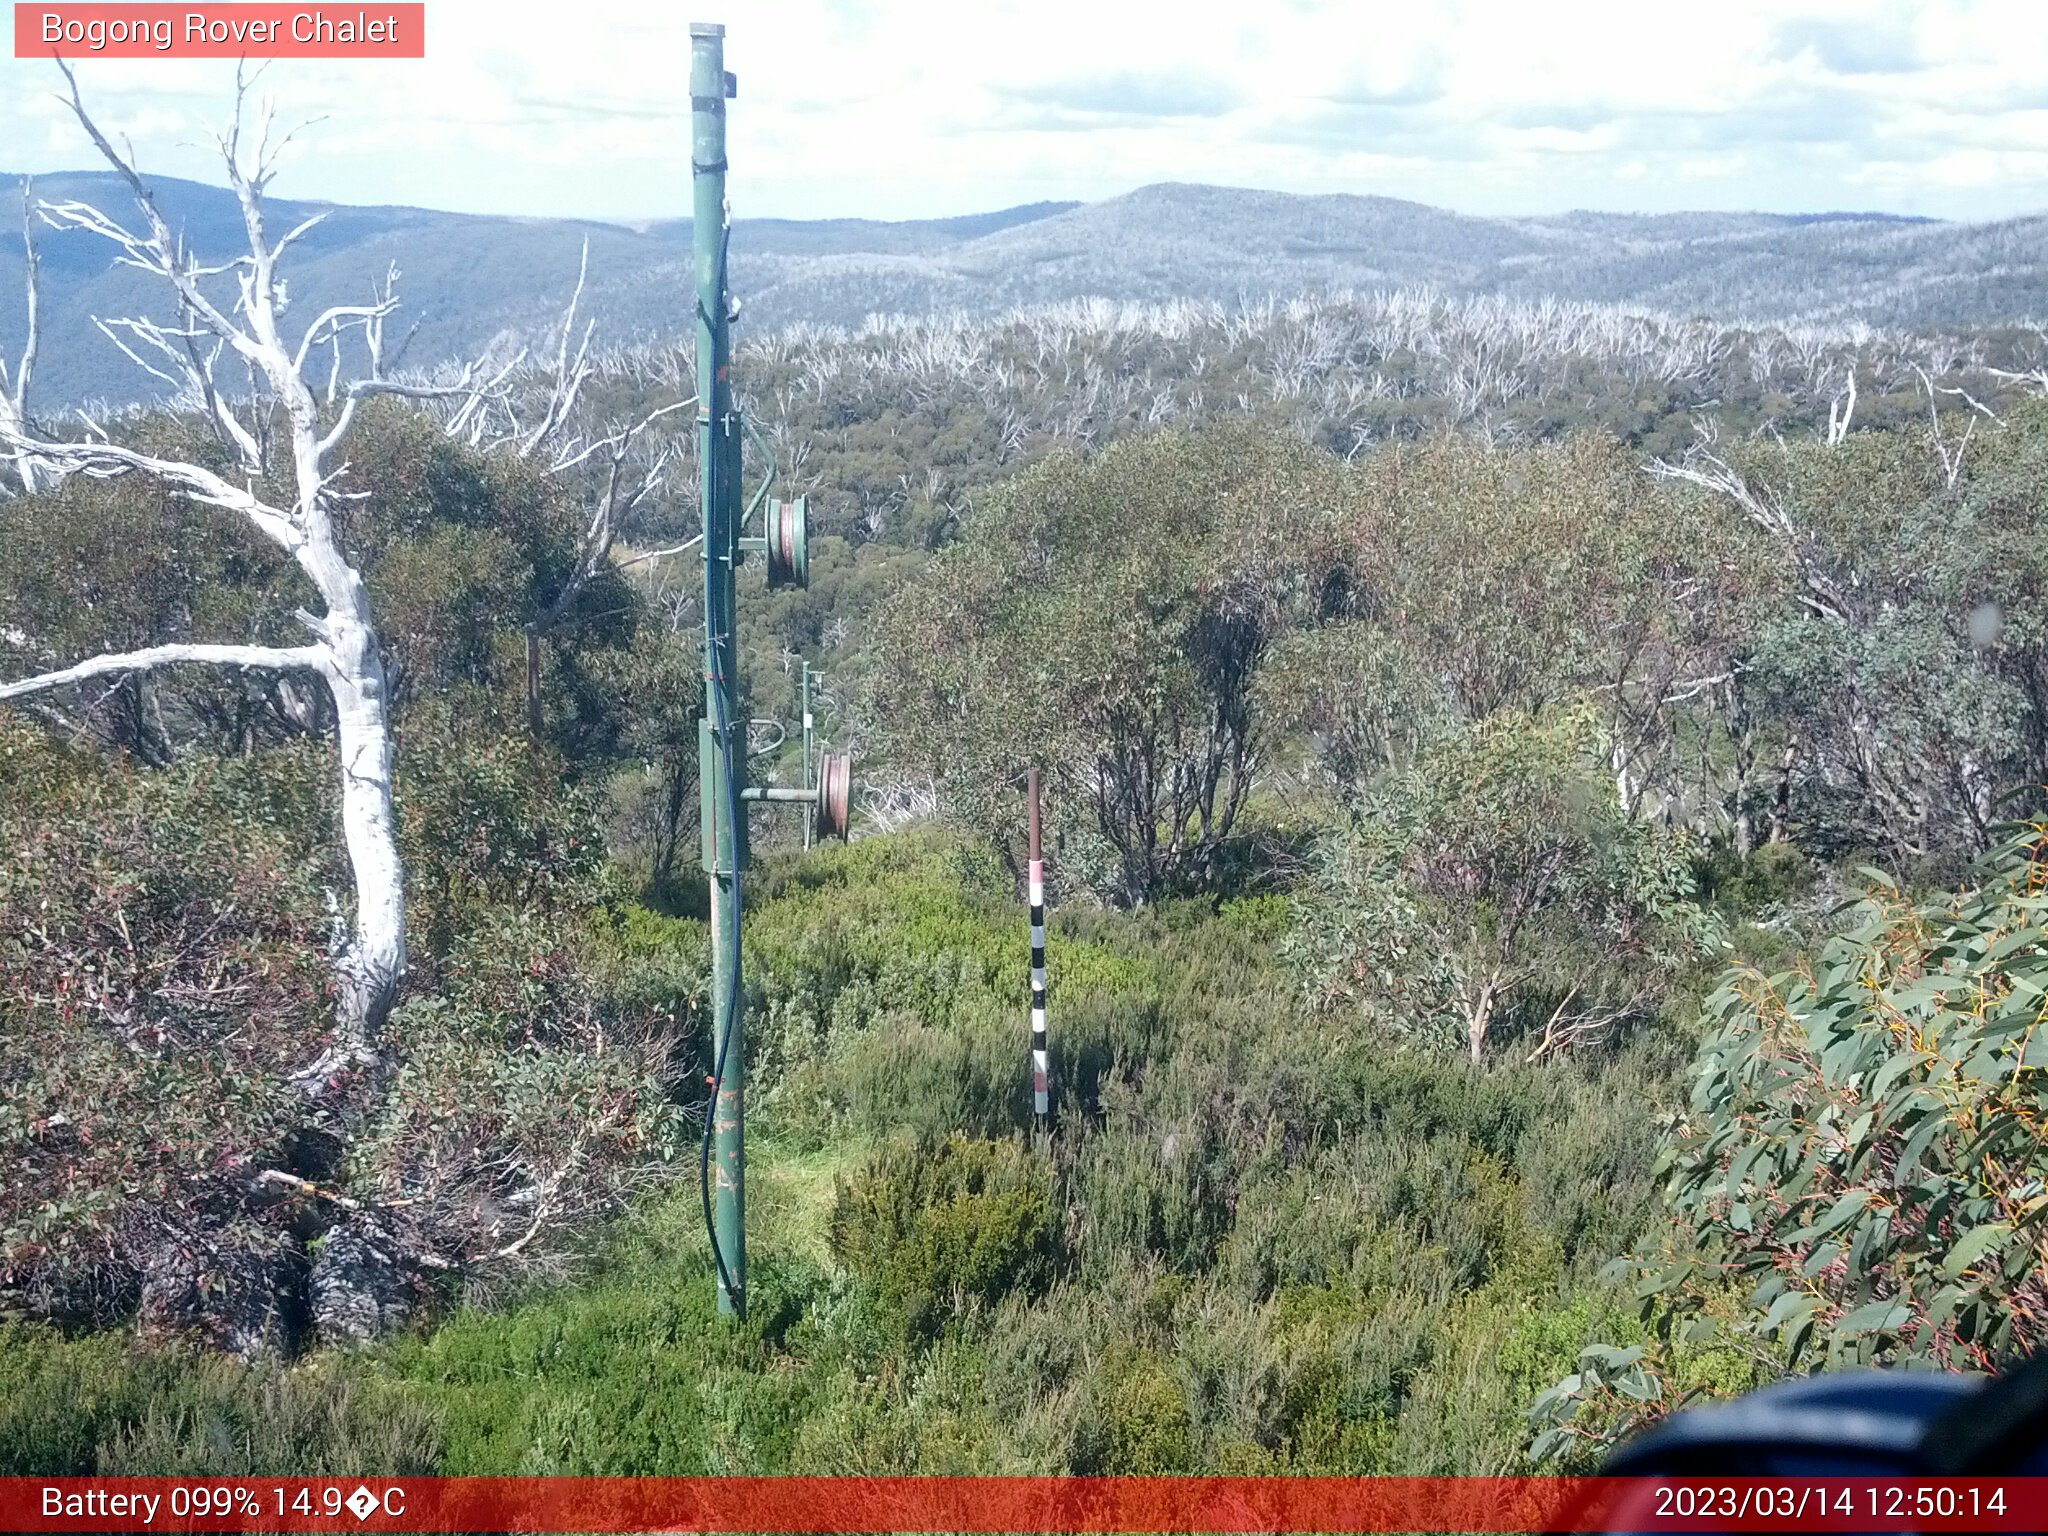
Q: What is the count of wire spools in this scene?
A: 2